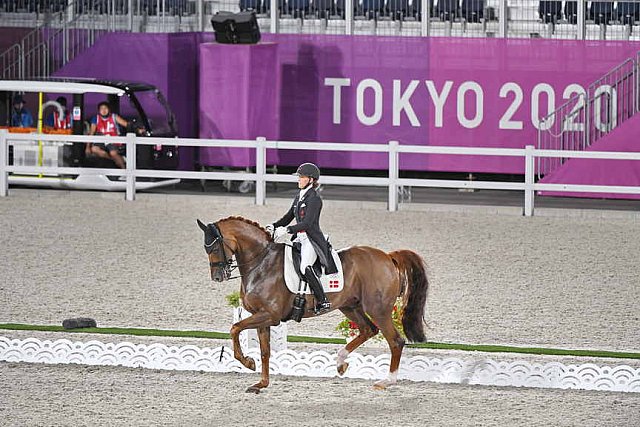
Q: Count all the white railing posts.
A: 5